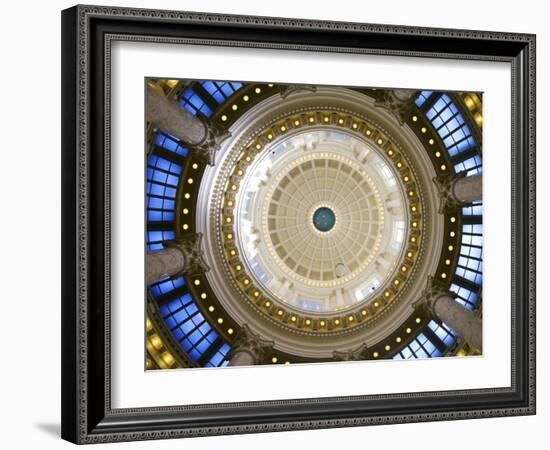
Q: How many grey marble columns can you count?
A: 6